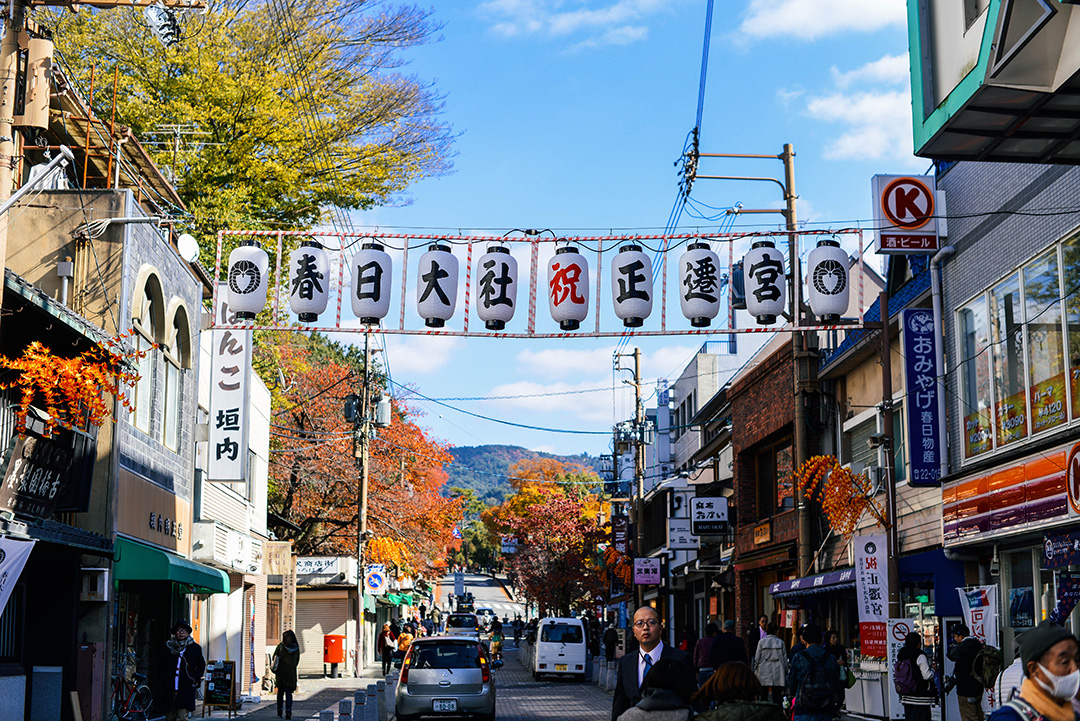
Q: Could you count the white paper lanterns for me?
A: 10